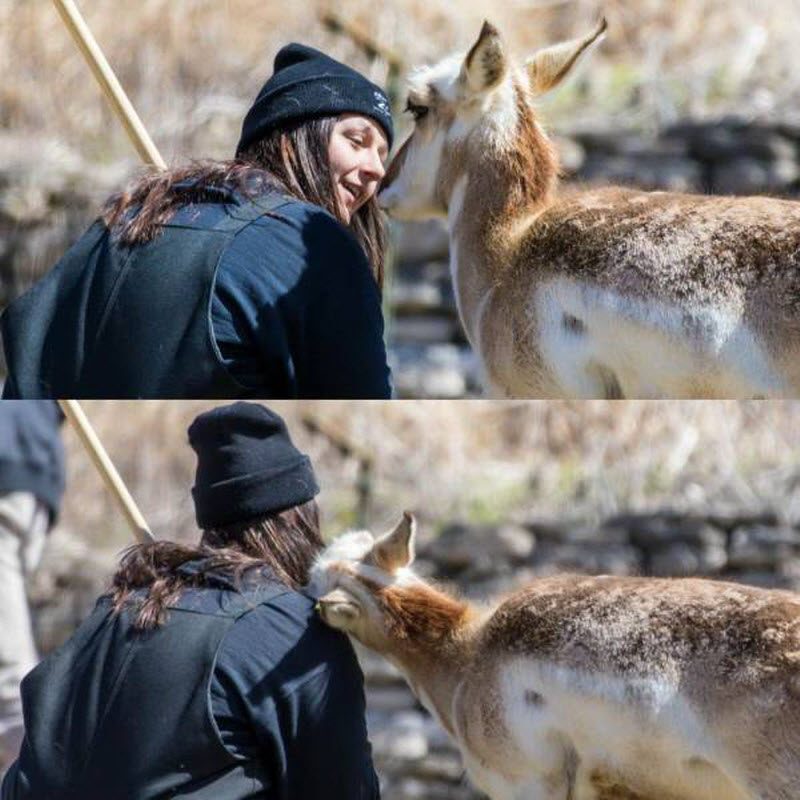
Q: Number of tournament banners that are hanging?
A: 0